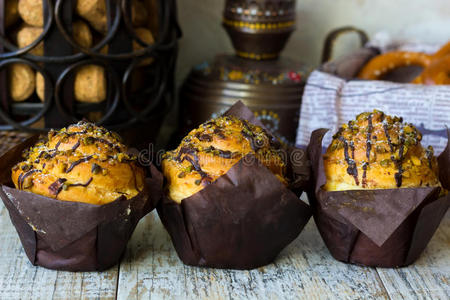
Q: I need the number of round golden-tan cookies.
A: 0